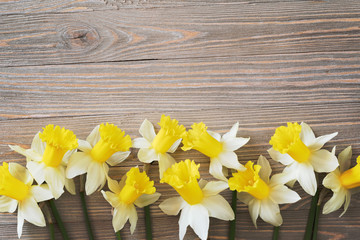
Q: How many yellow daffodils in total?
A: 10